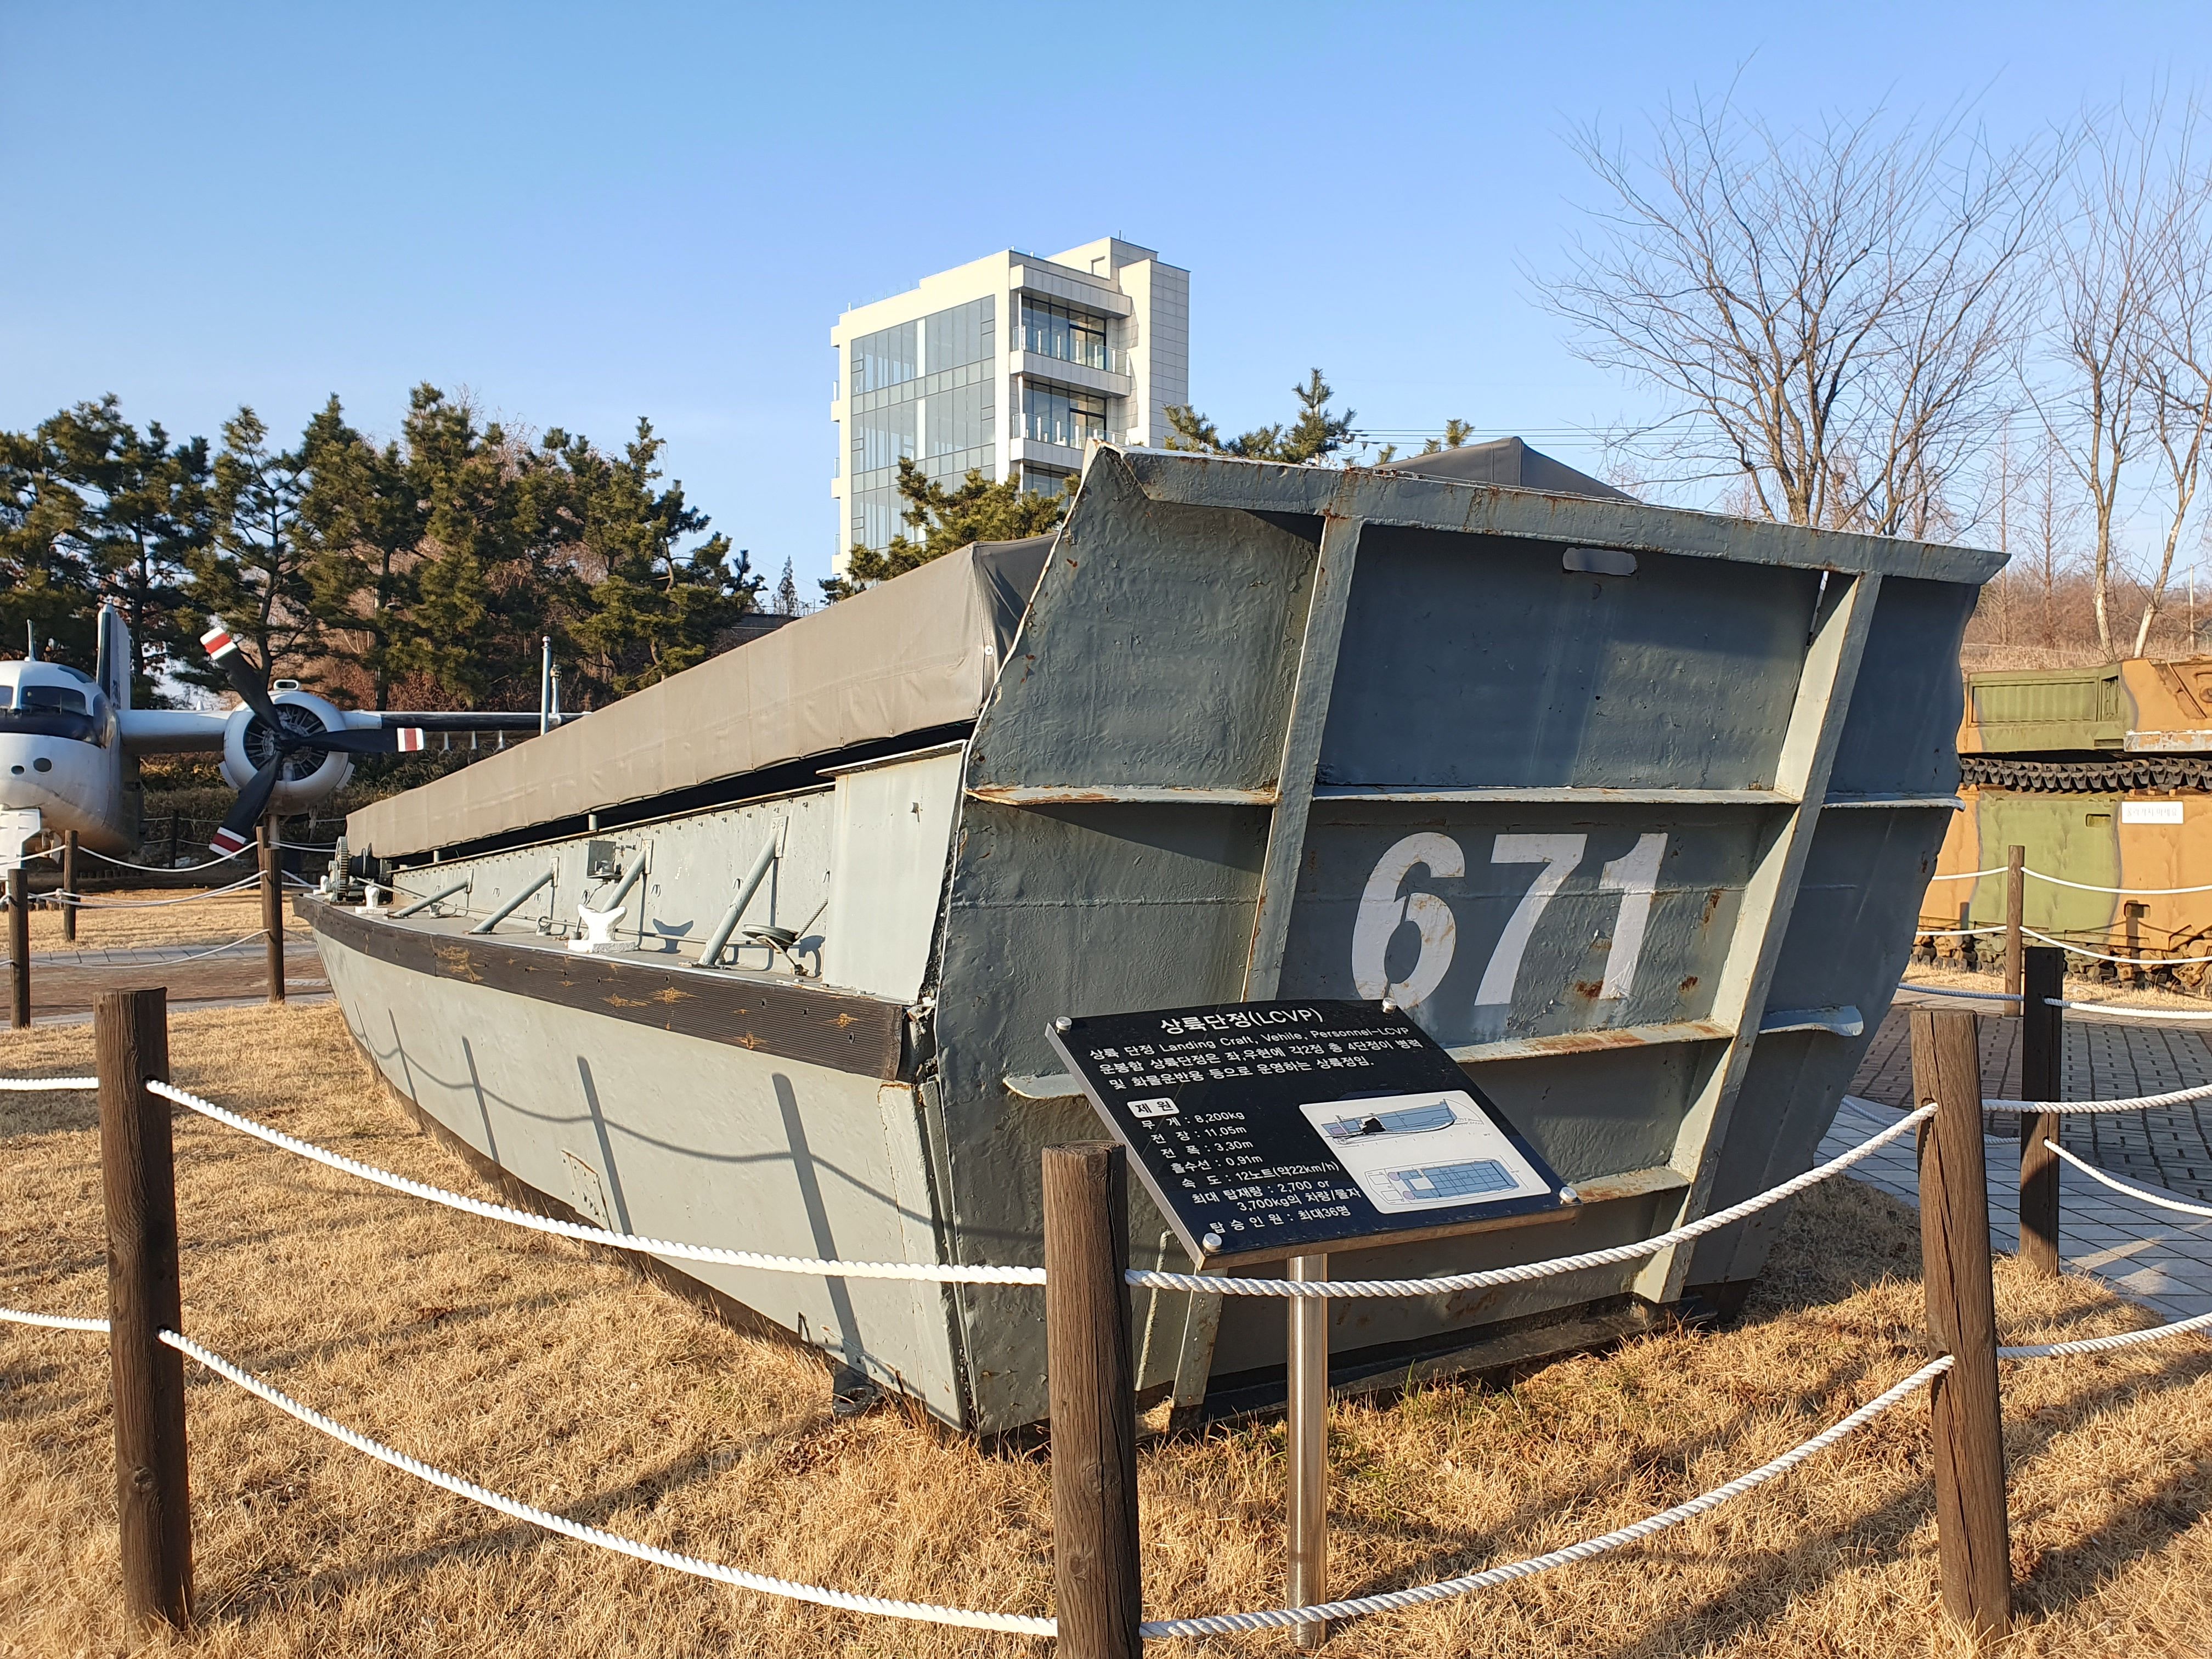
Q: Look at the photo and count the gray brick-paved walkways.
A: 1